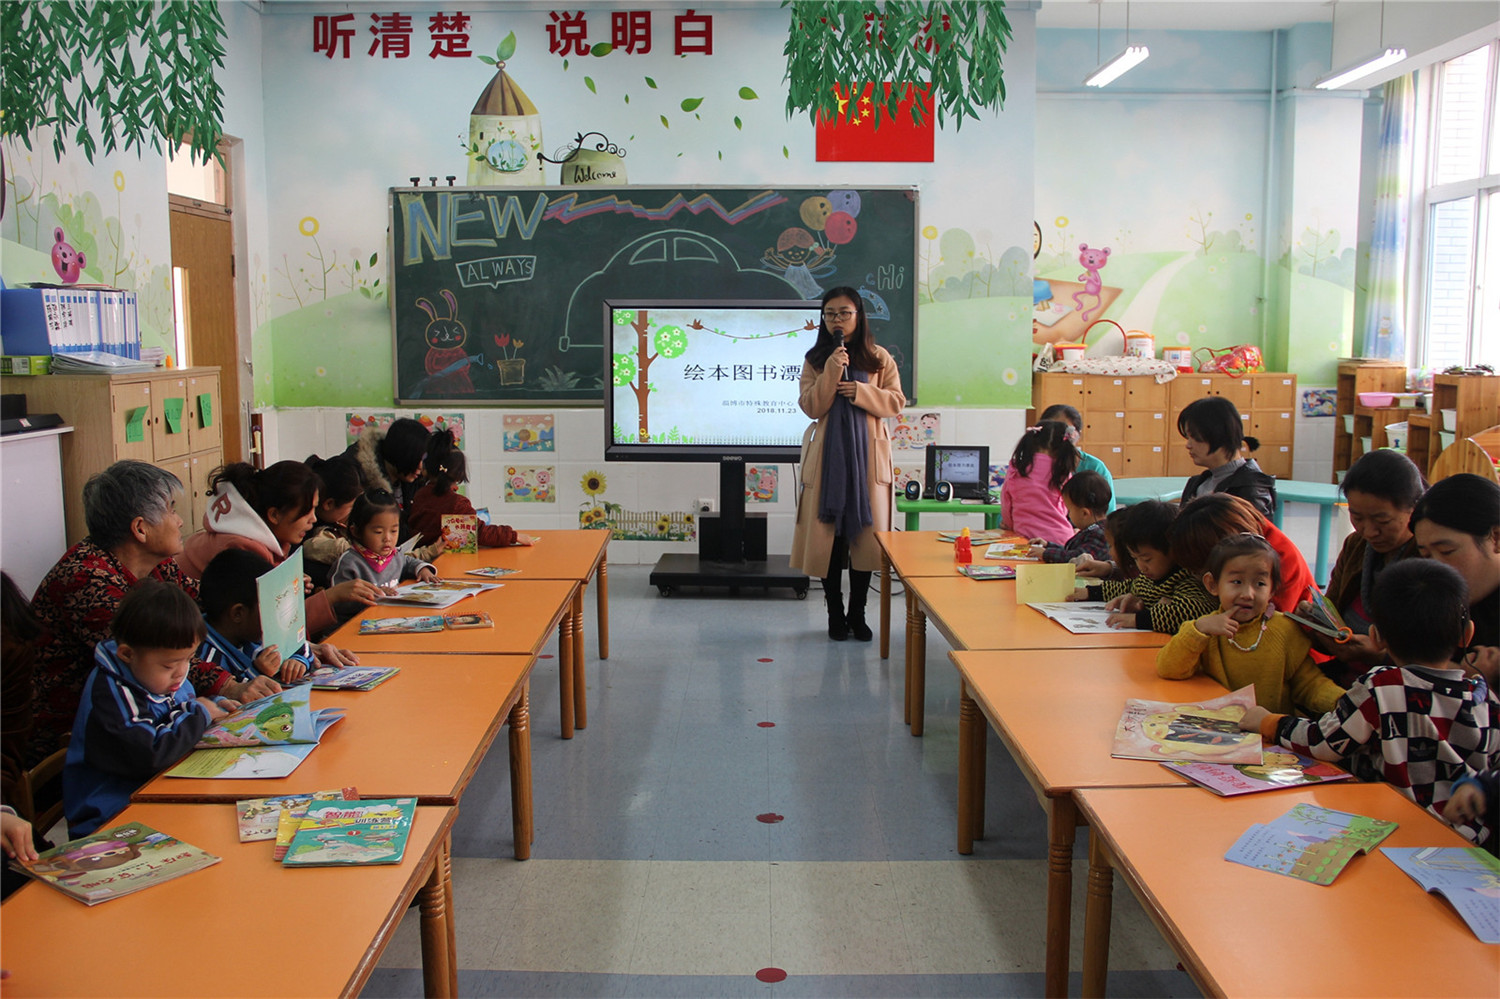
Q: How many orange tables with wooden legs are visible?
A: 8